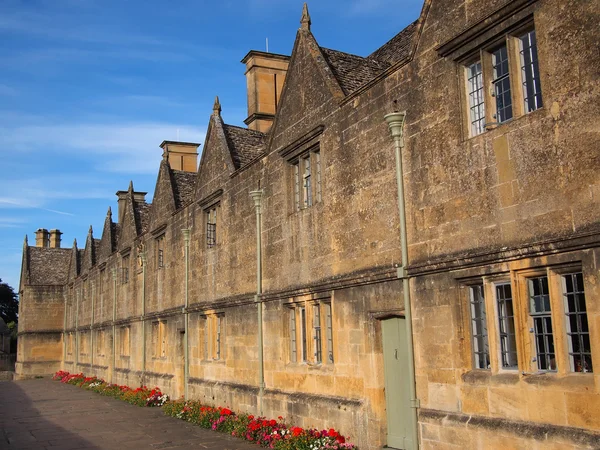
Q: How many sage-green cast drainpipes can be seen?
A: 8